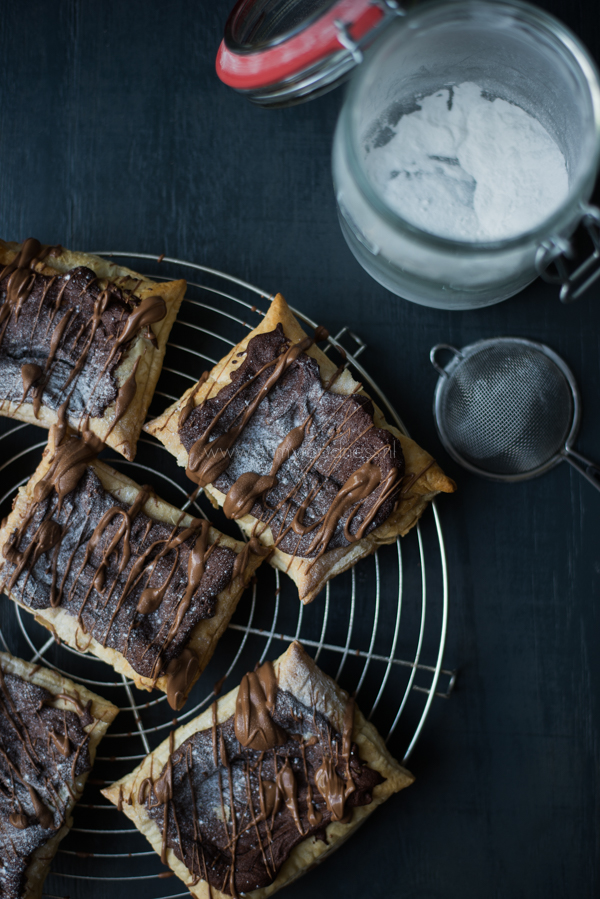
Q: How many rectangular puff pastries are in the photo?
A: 5